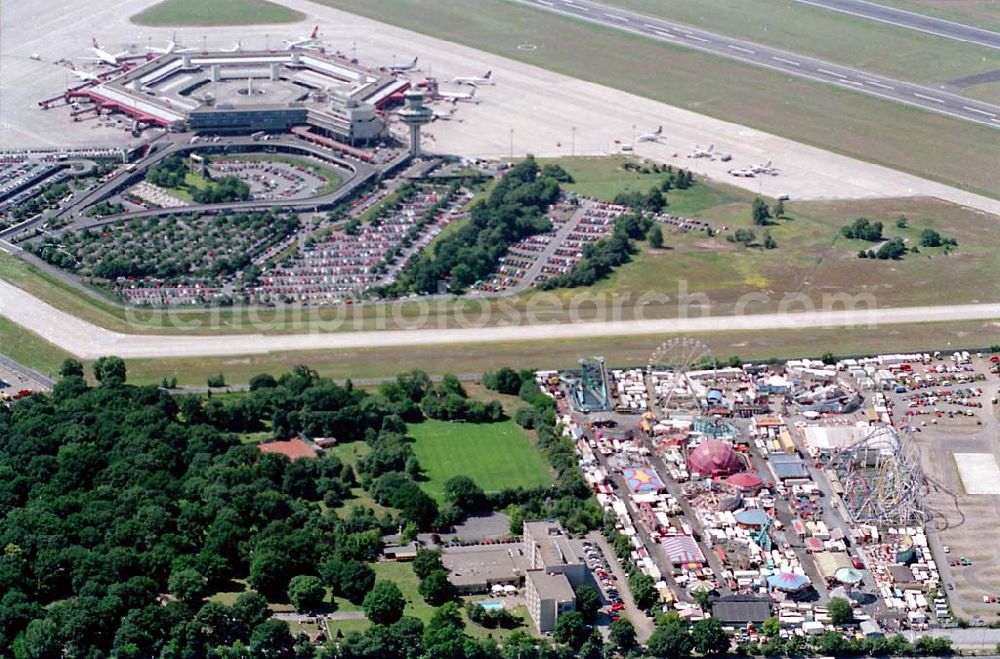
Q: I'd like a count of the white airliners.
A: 12